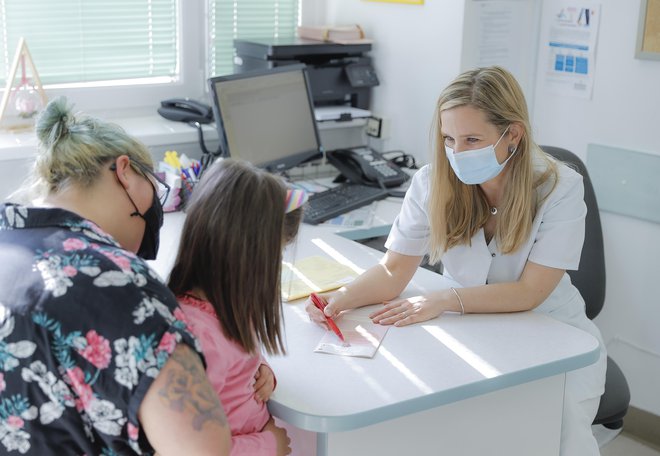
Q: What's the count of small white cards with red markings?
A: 1